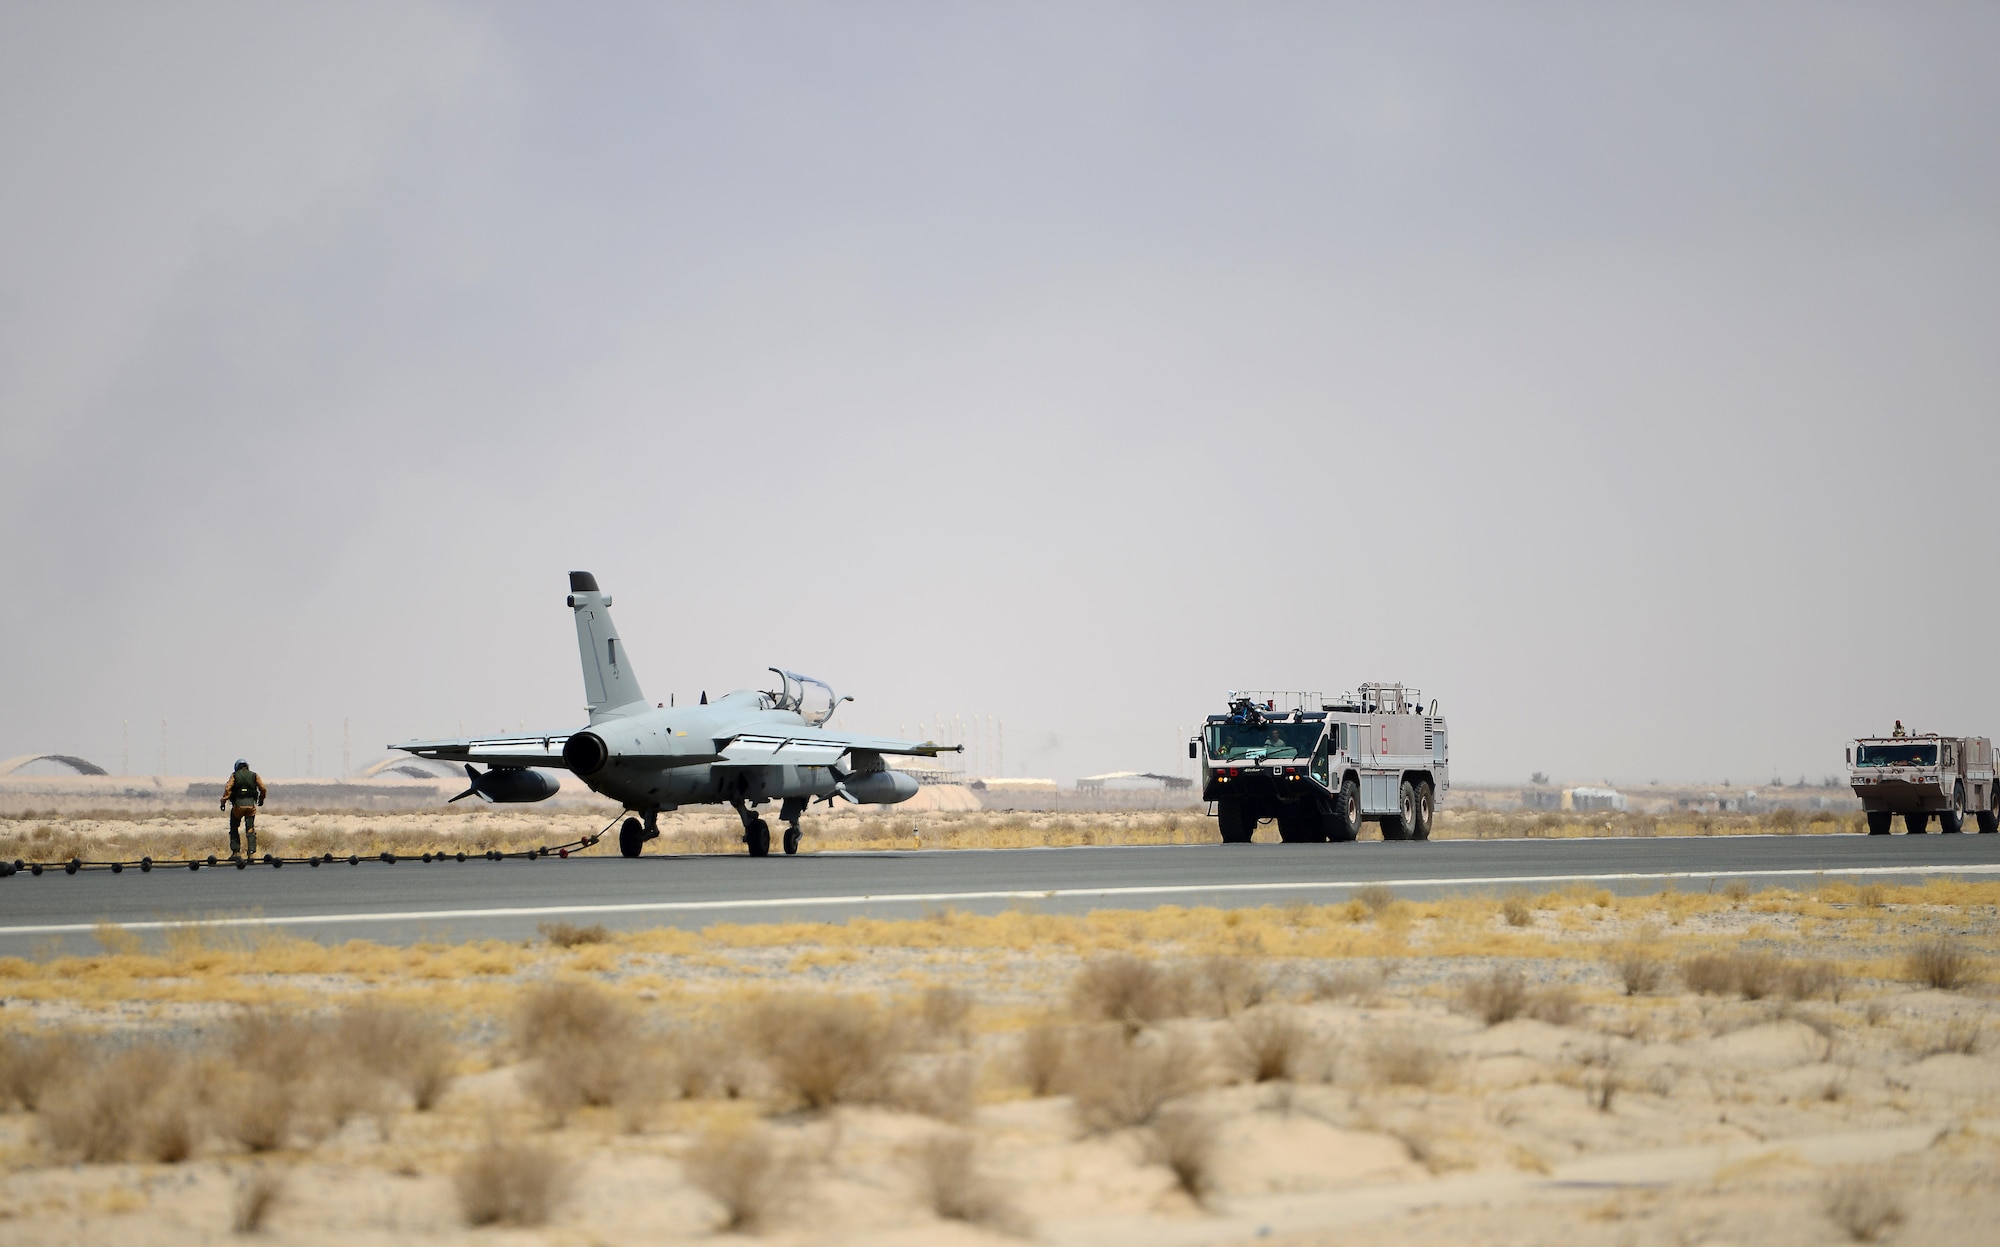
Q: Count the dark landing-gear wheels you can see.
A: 3